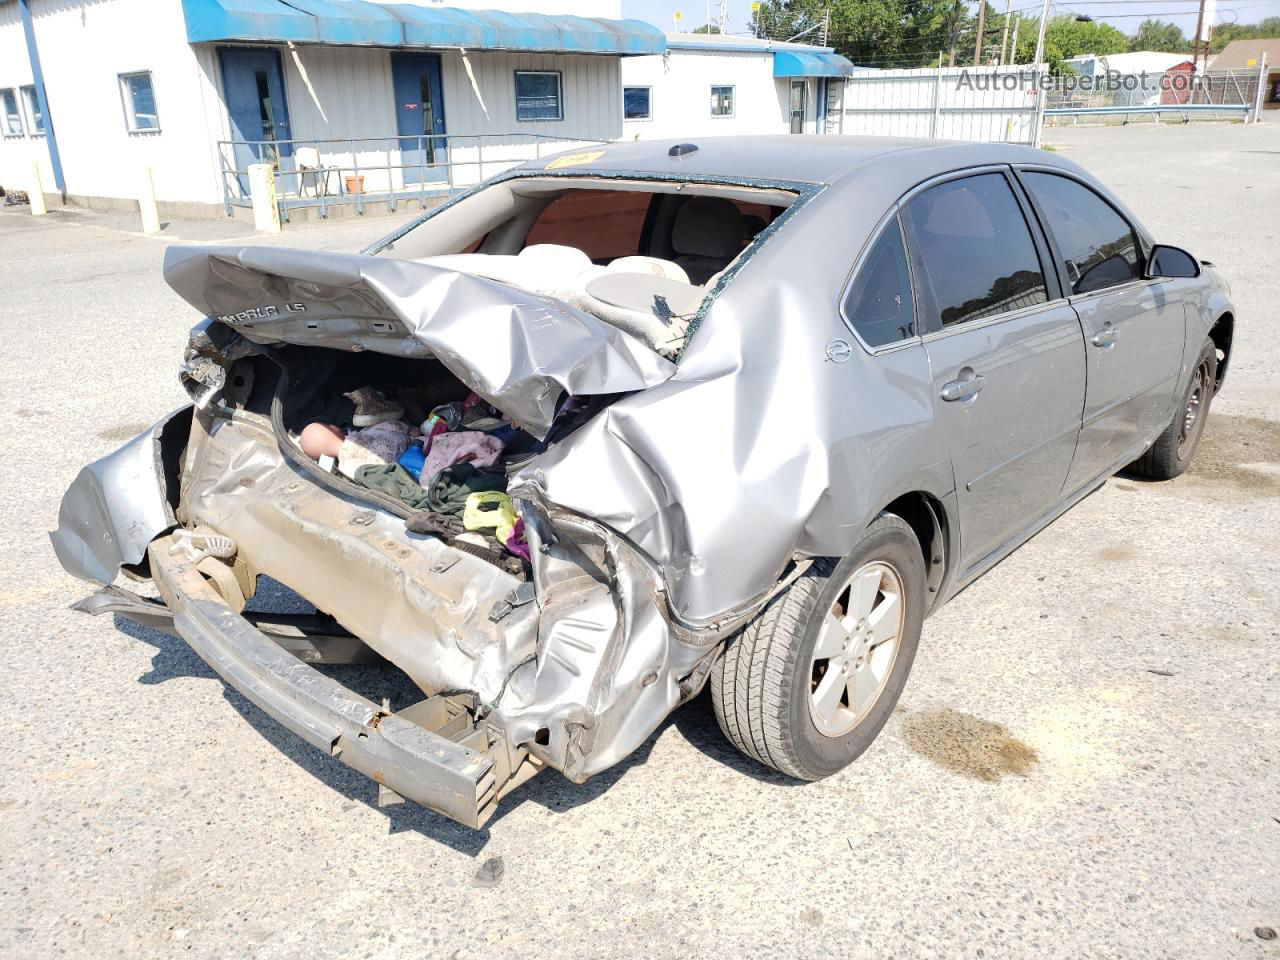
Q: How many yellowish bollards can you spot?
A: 3